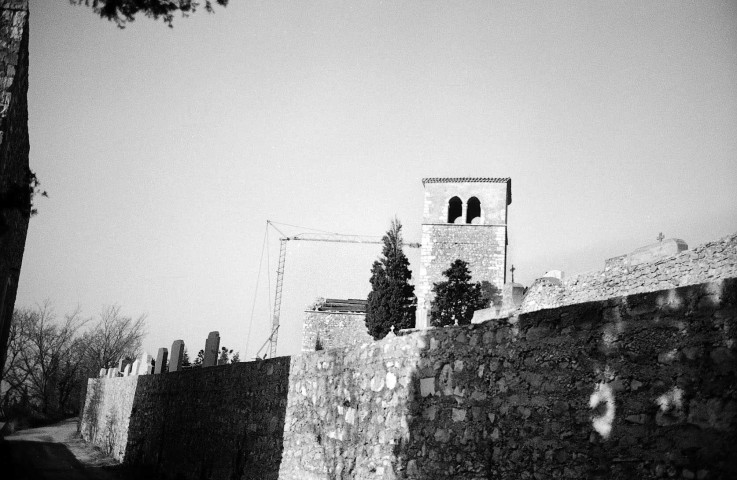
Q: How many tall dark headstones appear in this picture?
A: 3